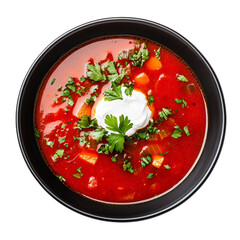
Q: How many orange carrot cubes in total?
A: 5